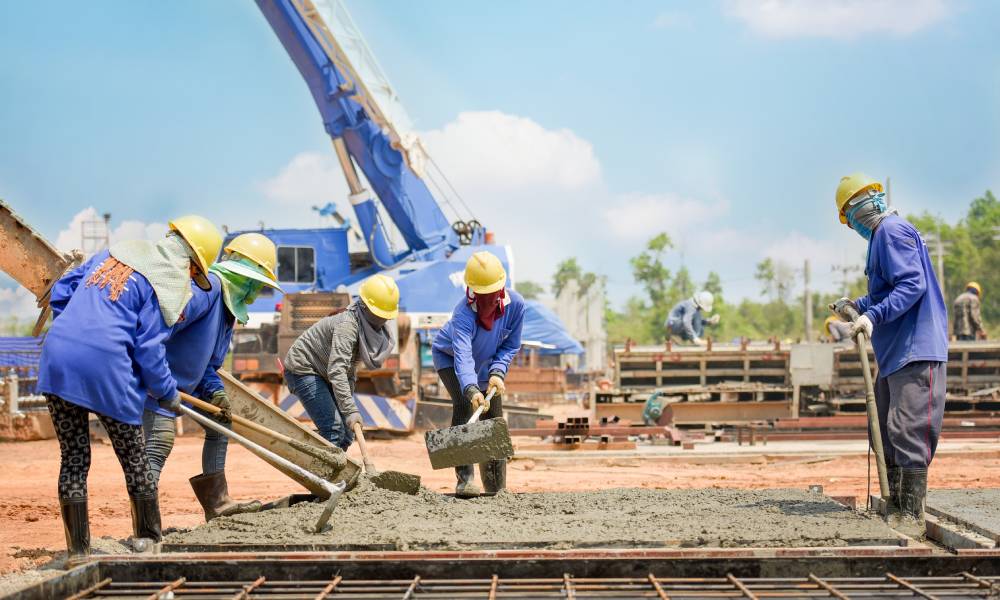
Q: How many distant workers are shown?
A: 3